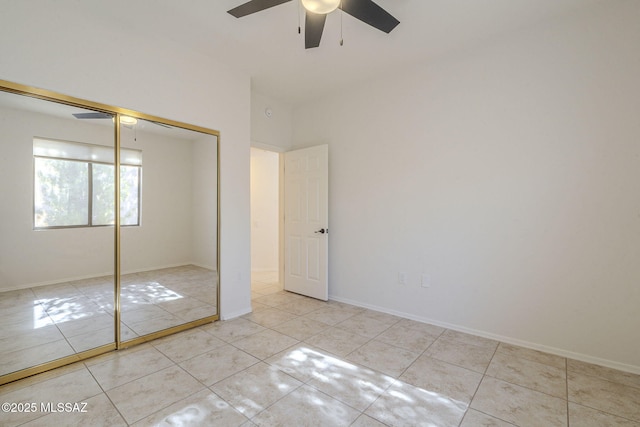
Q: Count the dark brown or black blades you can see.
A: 3